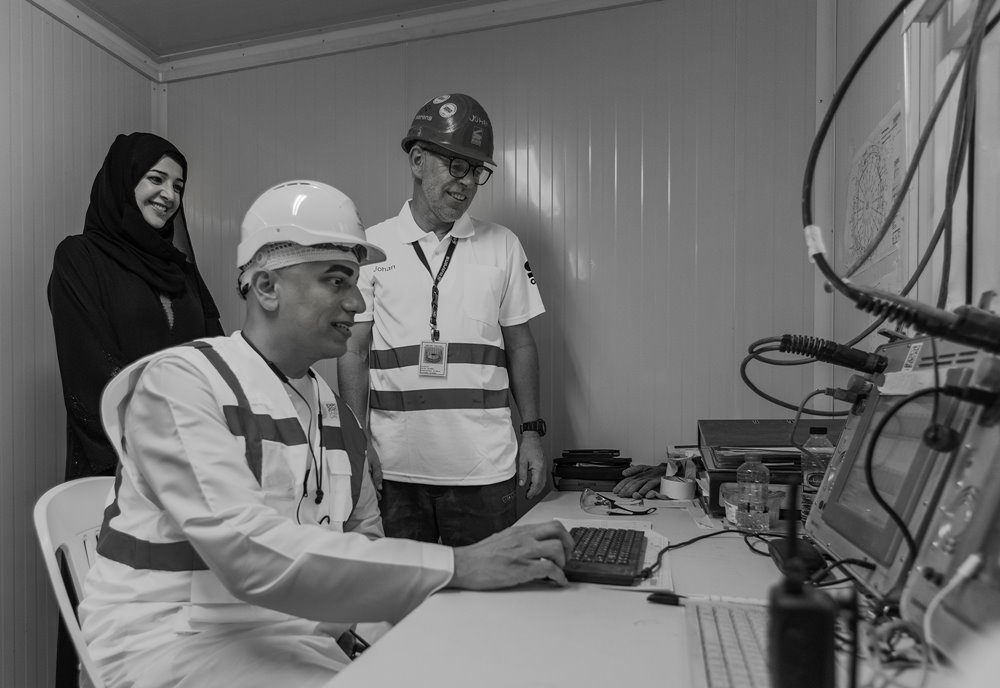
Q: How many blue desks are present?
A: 0